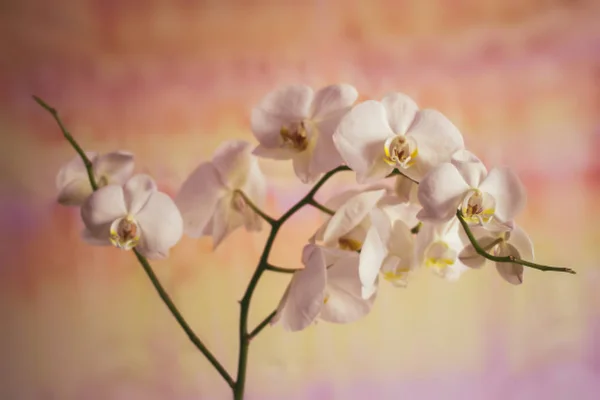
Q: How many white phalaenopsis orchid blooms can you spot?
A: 11